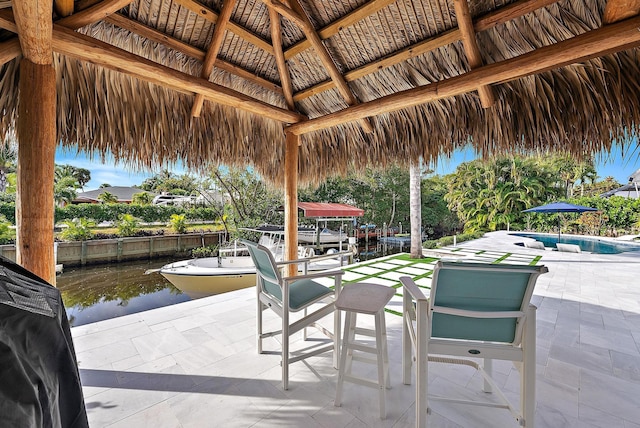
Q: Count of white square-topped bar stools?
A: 1